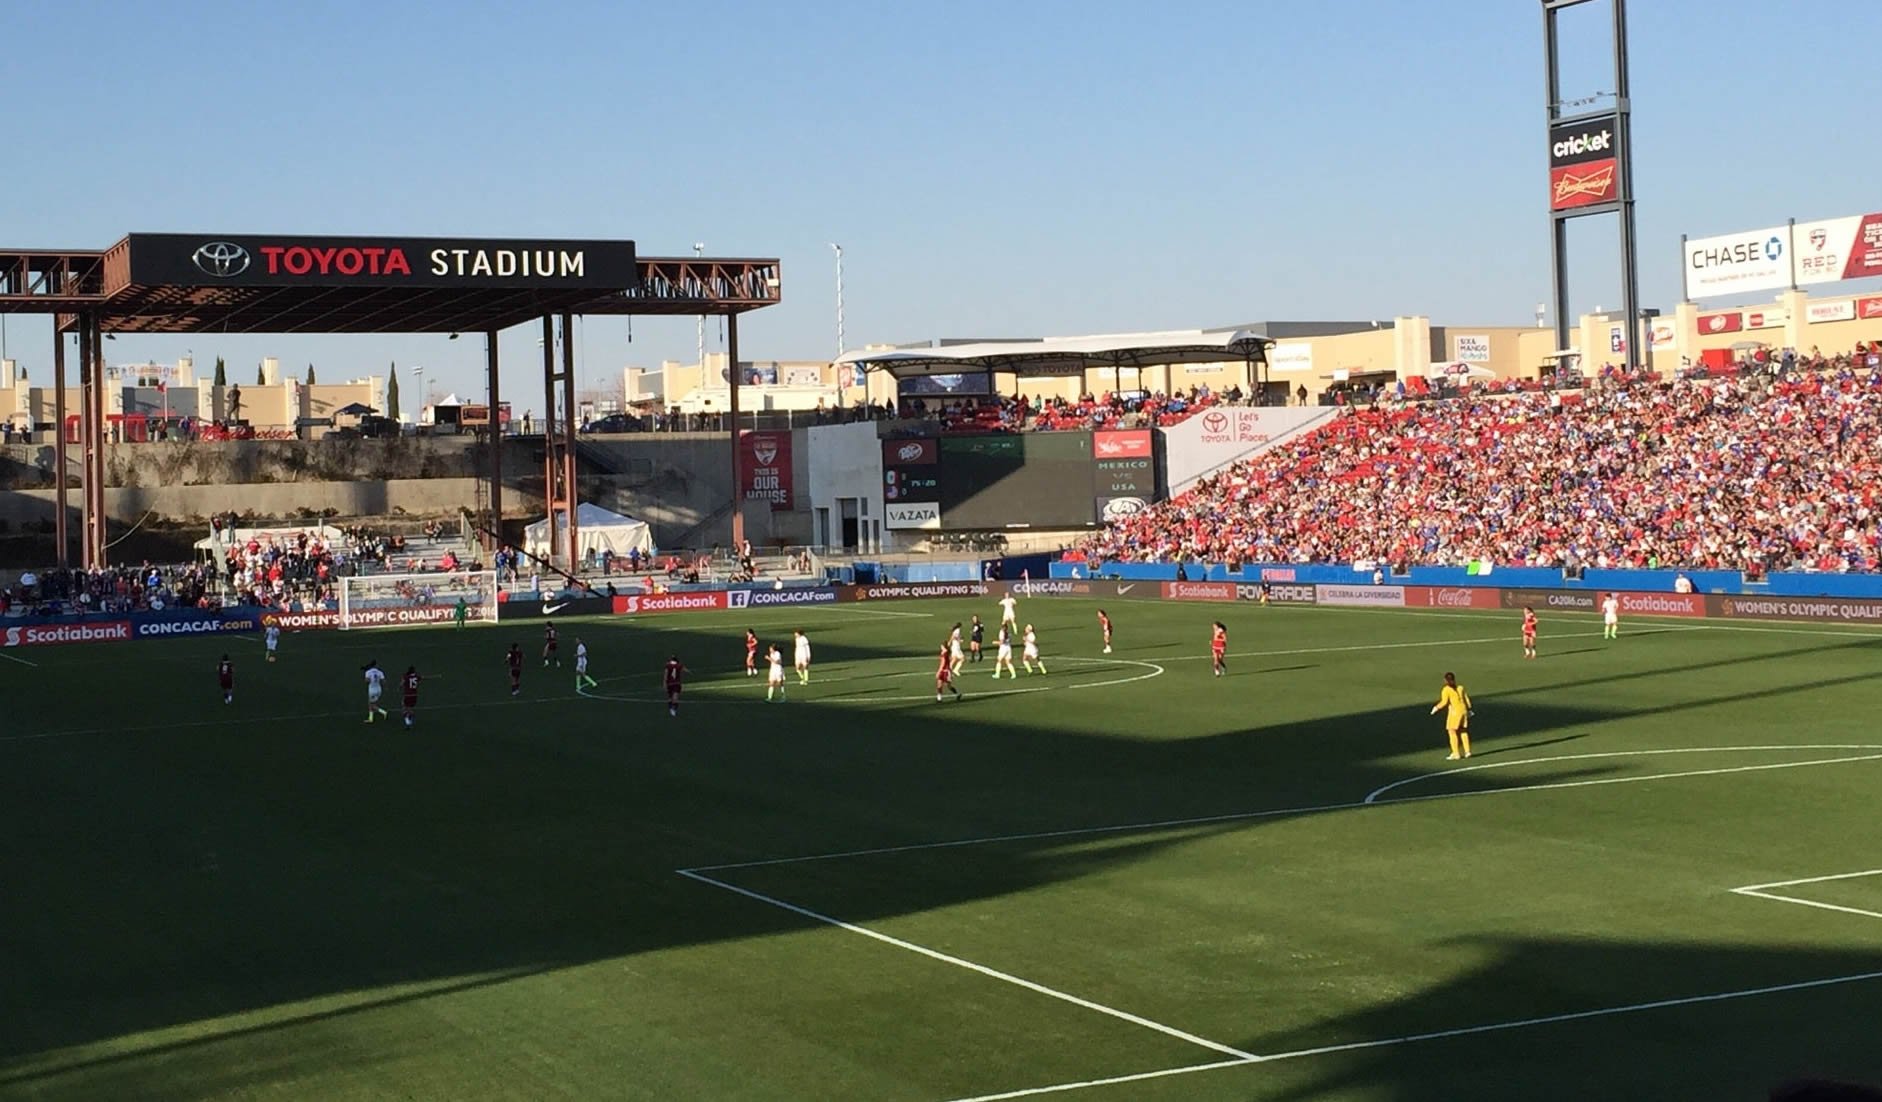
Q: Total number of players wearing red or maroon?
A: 10